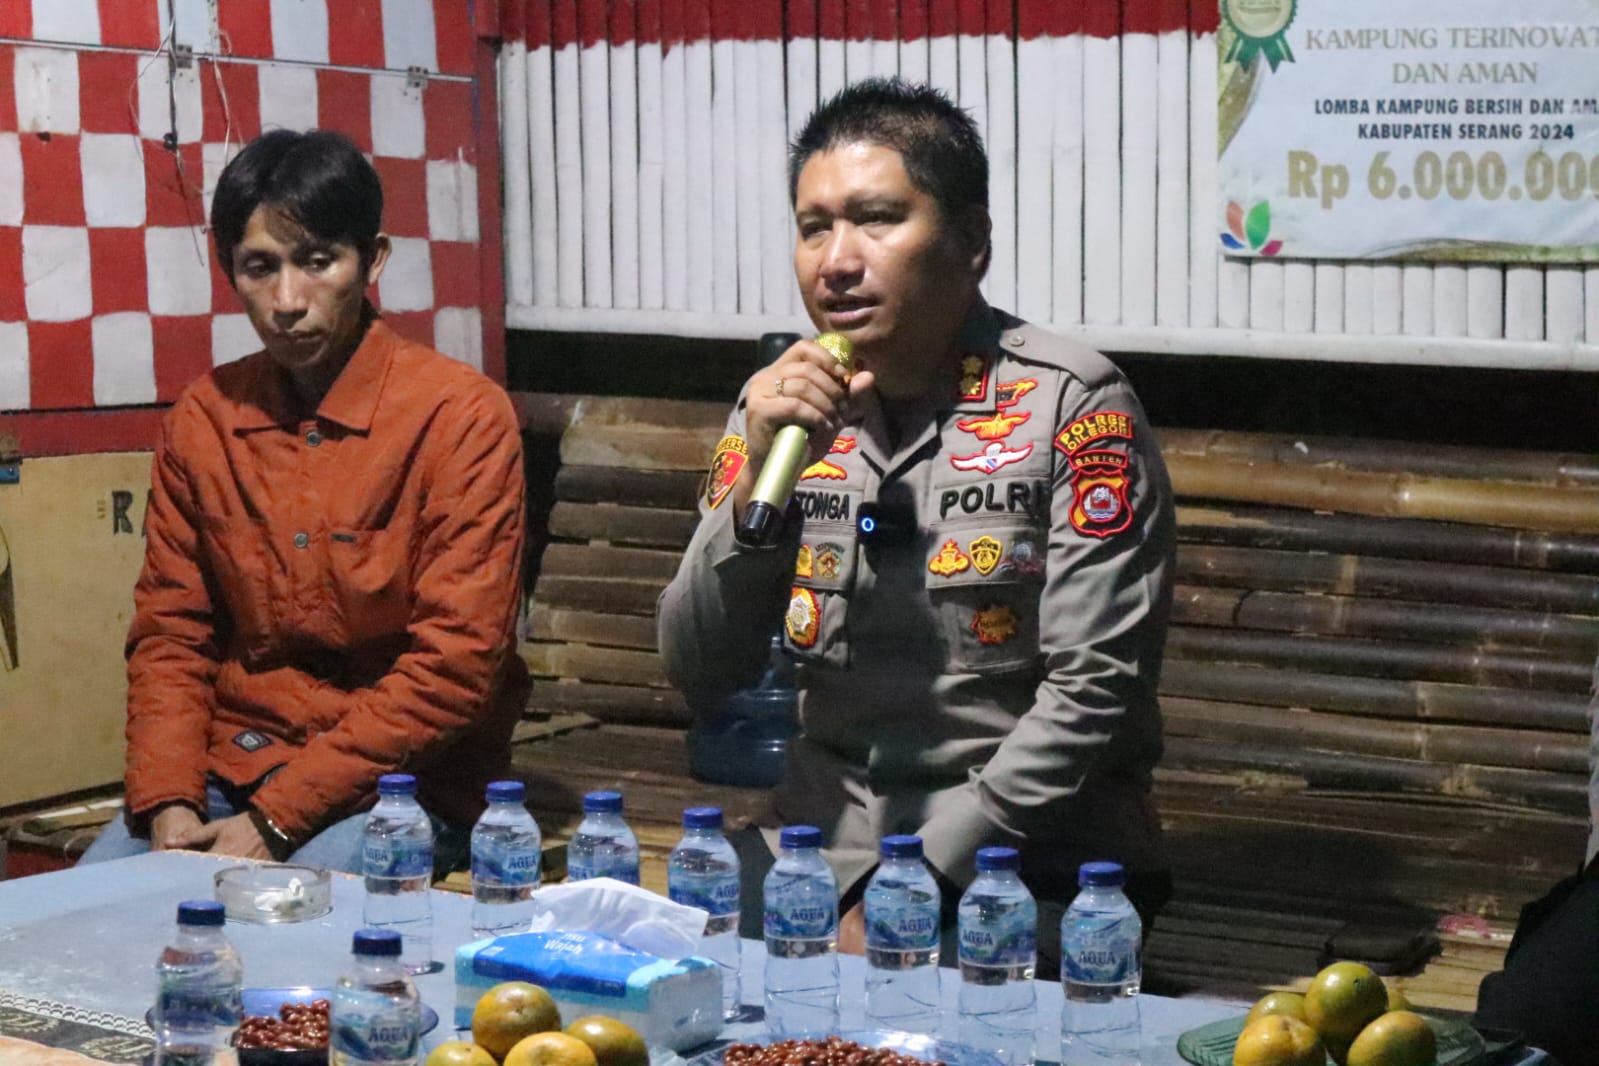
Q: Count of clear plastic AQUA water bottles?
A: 10